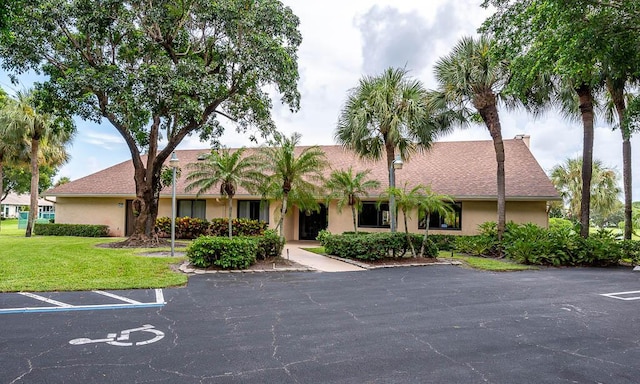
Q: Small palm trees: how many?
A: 5